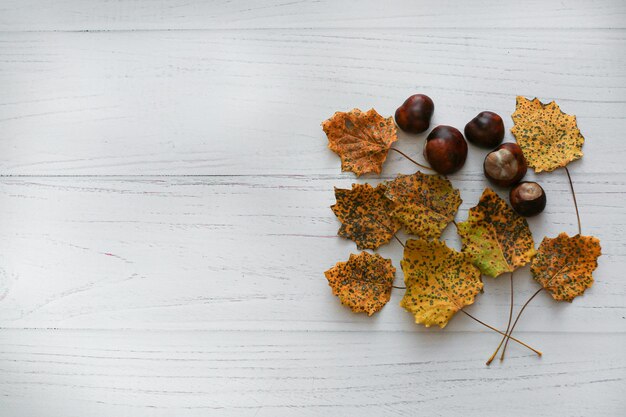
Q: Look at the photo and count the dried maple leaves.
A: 8